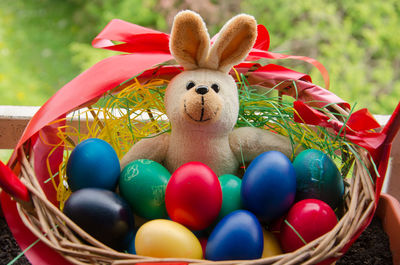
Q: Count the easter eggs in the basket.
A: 13